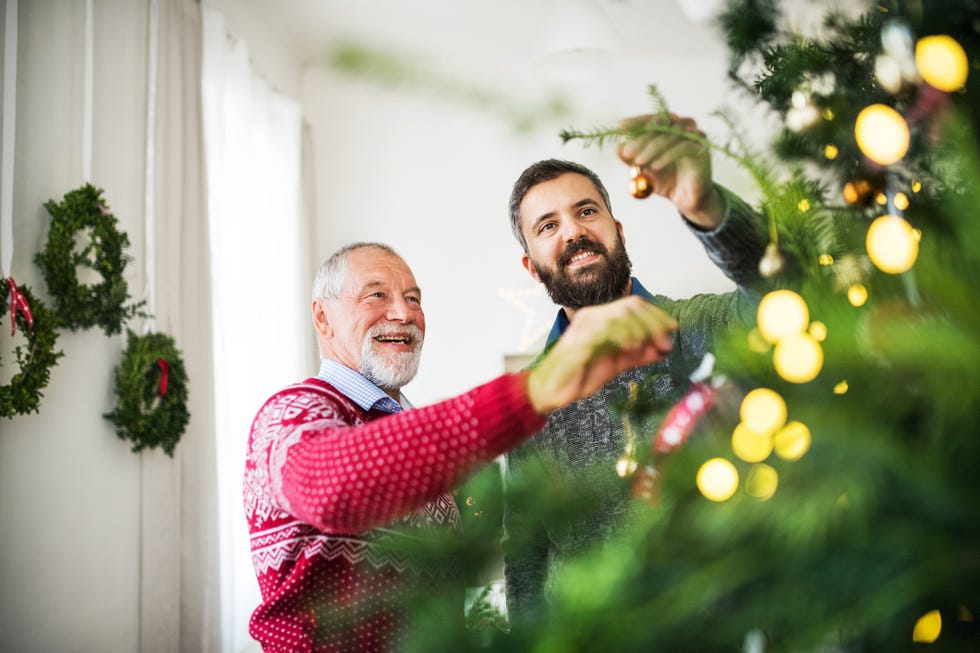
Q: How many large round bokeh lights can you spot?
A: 10